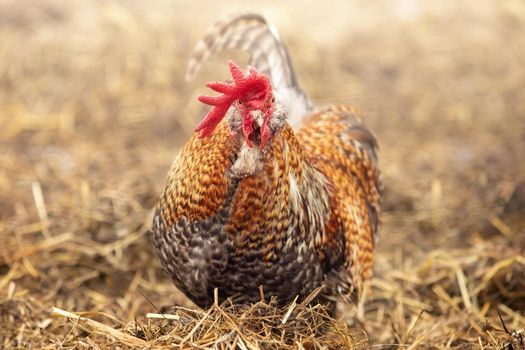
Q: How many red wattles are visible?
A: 2